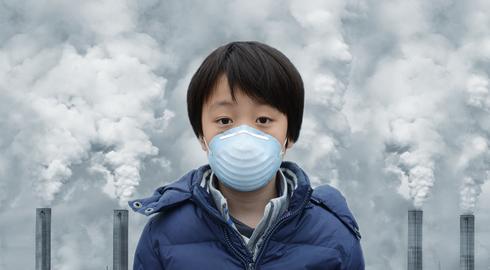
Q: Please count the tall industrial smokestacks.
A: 4